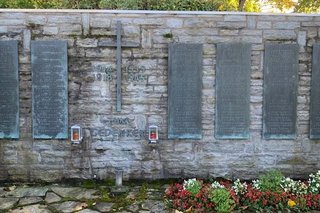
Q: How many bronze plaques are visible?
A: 6